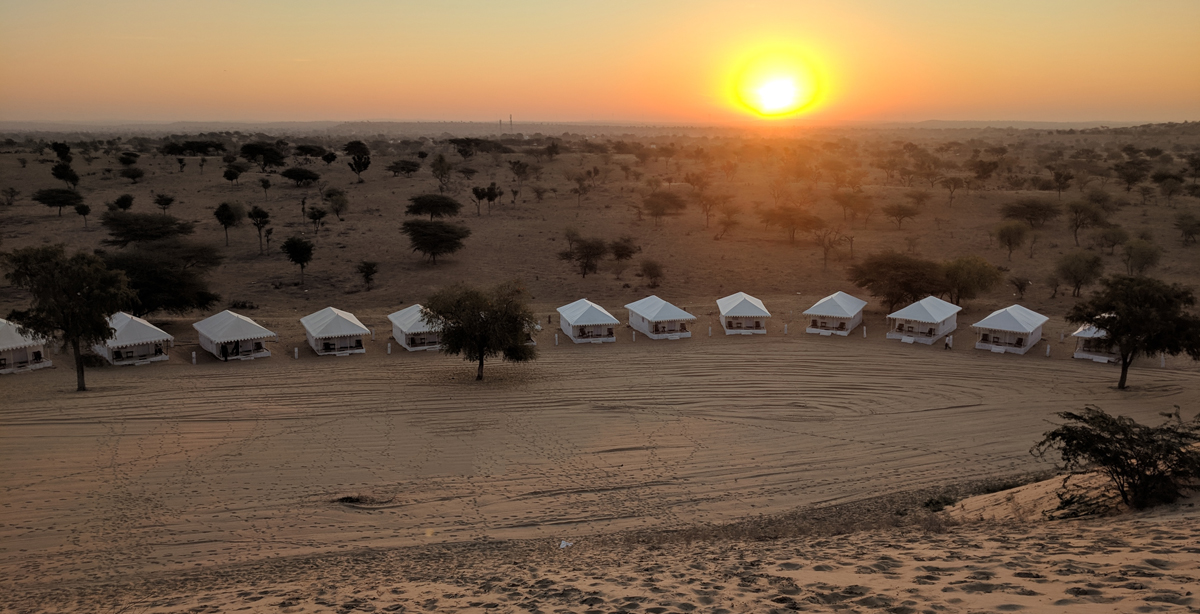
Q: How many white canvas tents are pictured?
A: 13